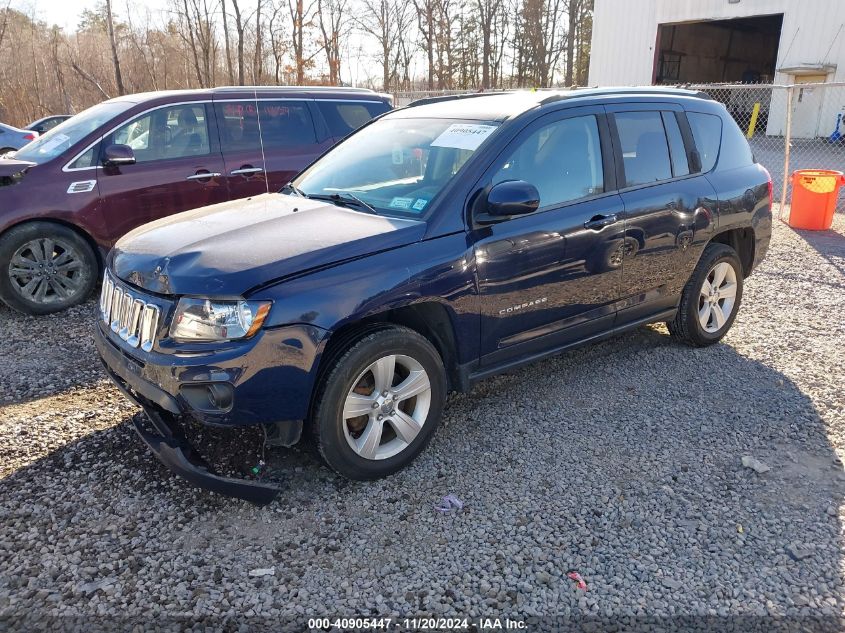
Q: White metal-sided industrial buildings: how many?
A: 1